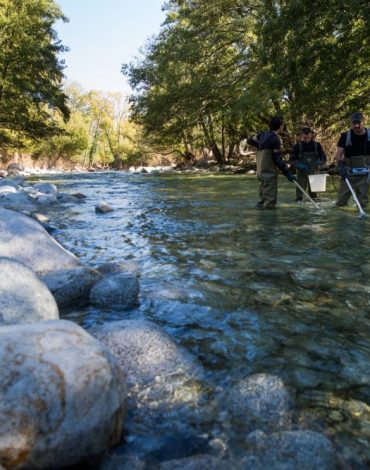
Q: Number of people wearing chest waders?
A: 3